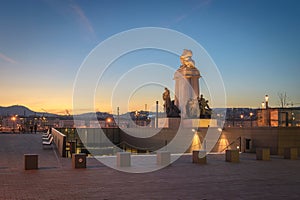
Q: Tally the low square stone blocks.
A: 8